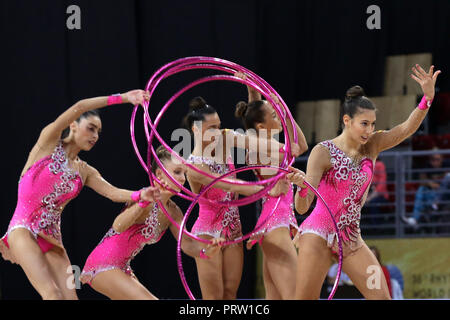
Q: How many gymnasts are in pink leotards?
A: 5